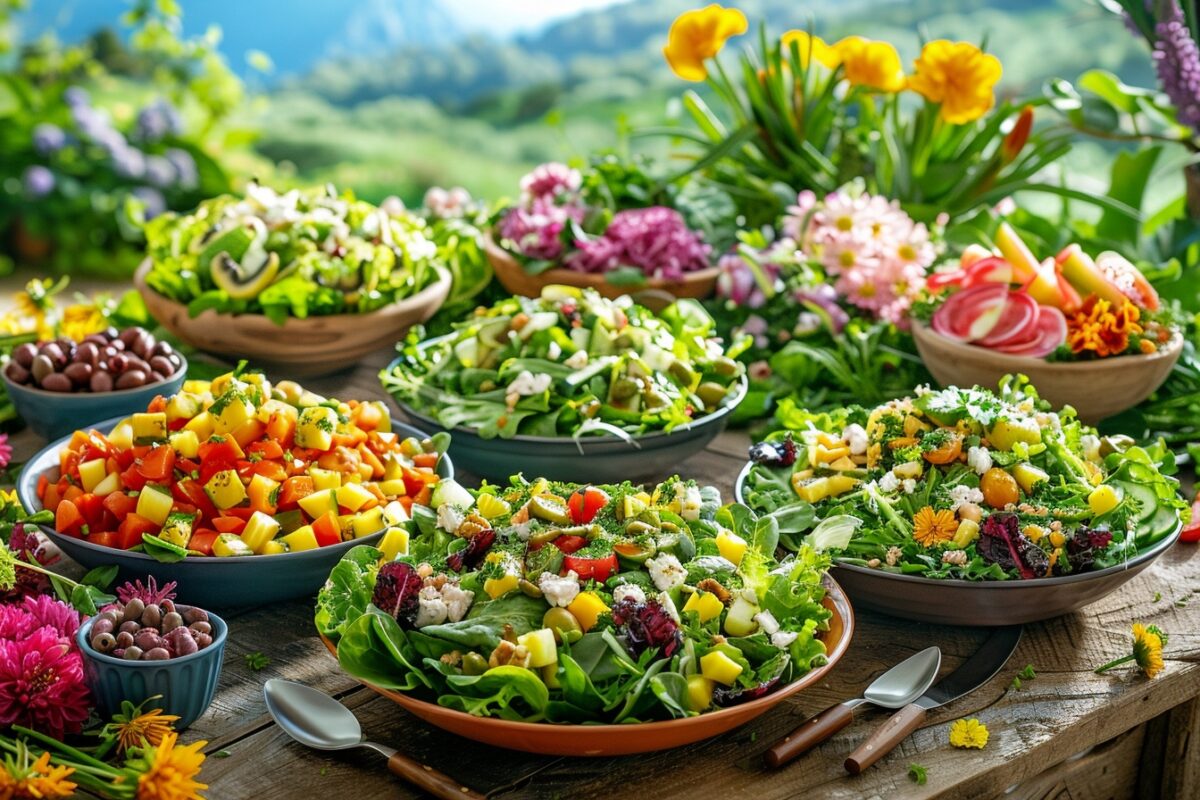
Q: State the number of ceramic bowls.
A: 6